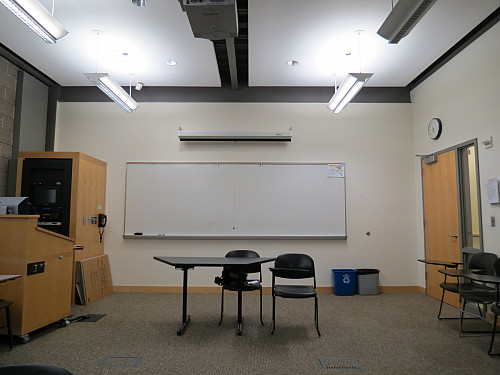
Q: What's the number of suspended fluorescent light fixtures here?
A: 4